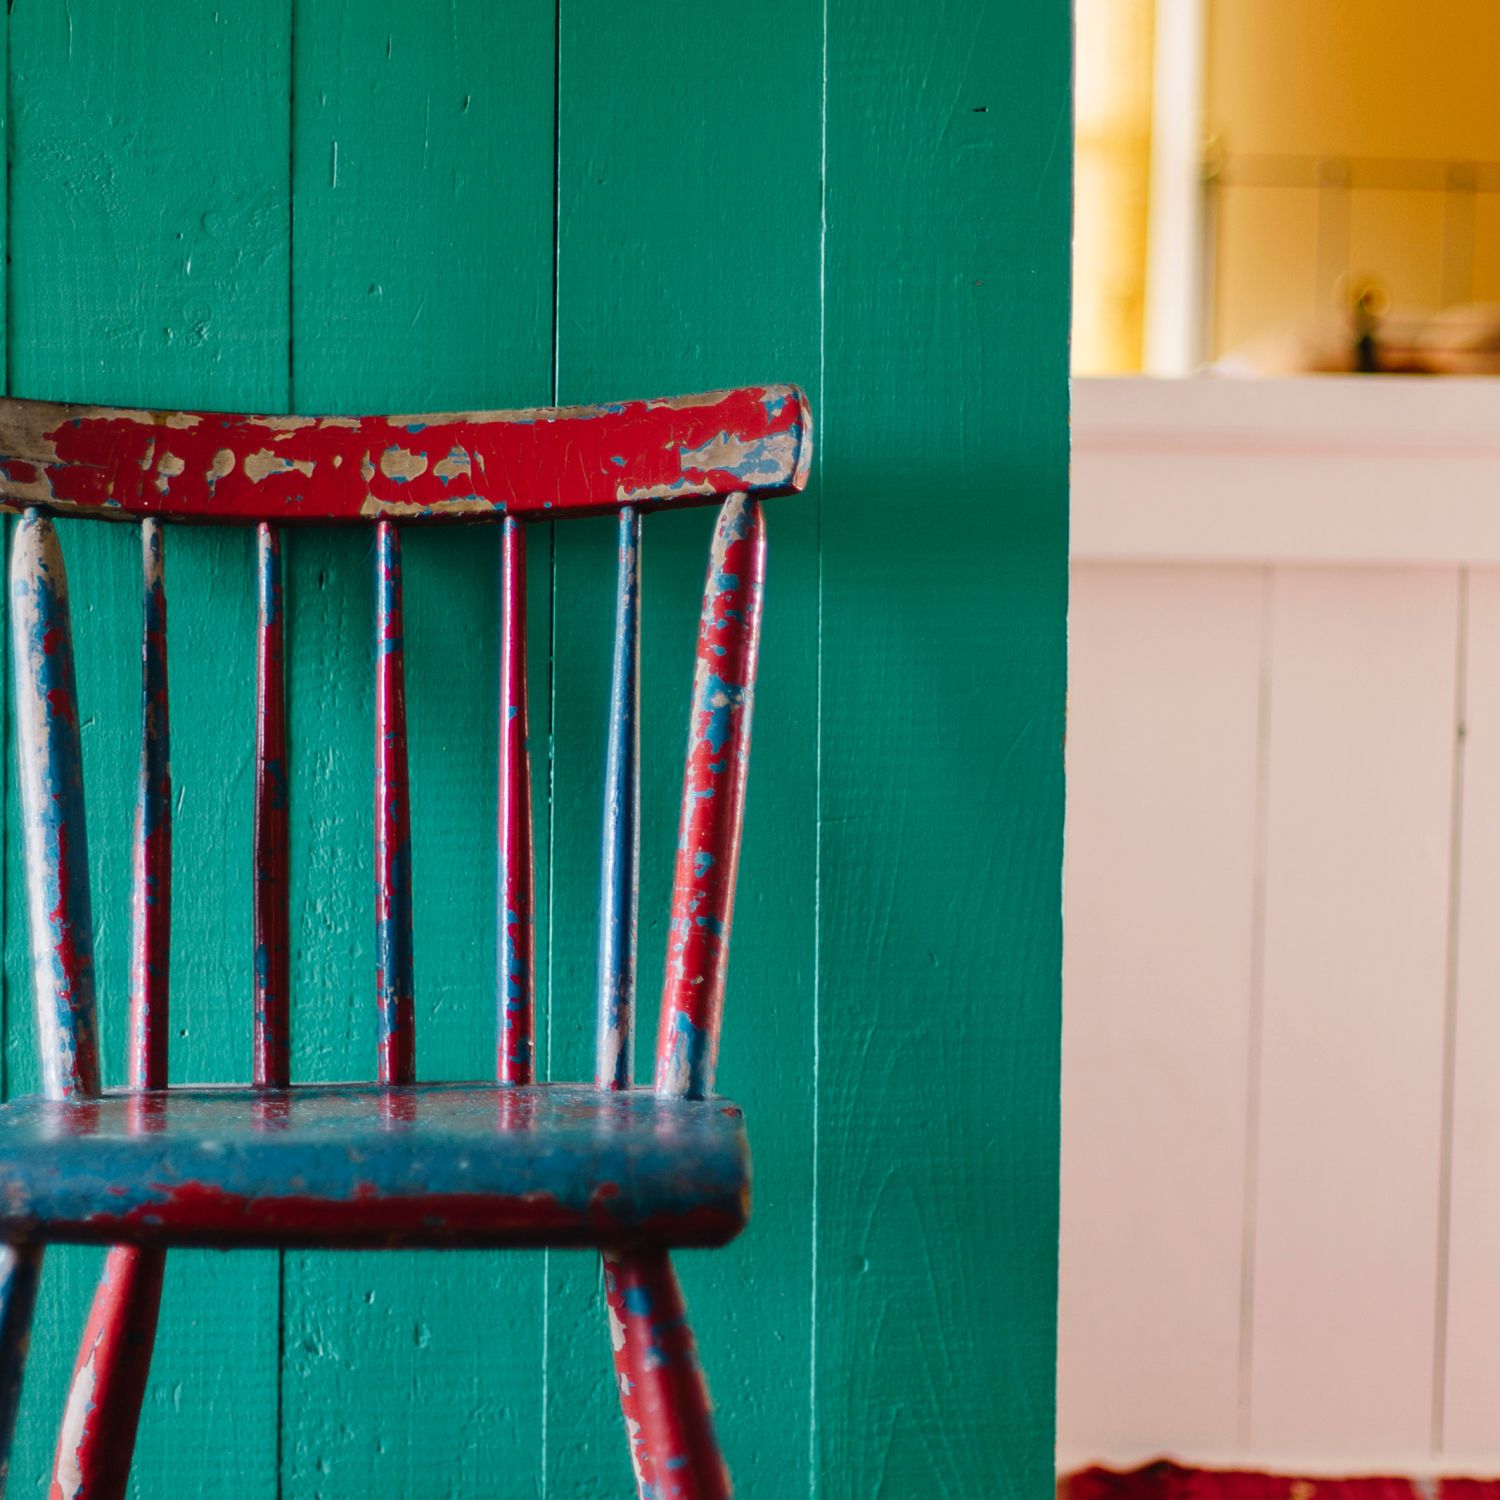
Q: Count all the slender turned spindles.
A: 5